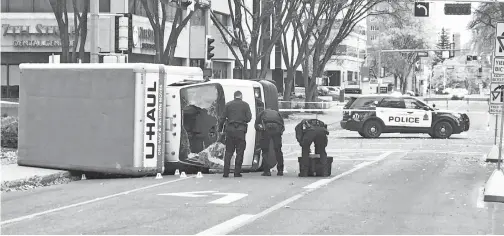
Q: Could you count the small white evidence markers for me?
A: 5